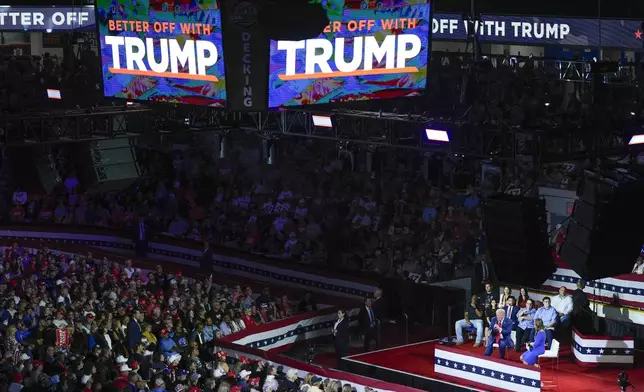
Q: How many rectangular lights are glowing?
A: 4